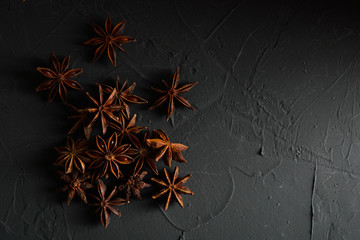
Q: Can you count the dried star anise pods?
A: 15